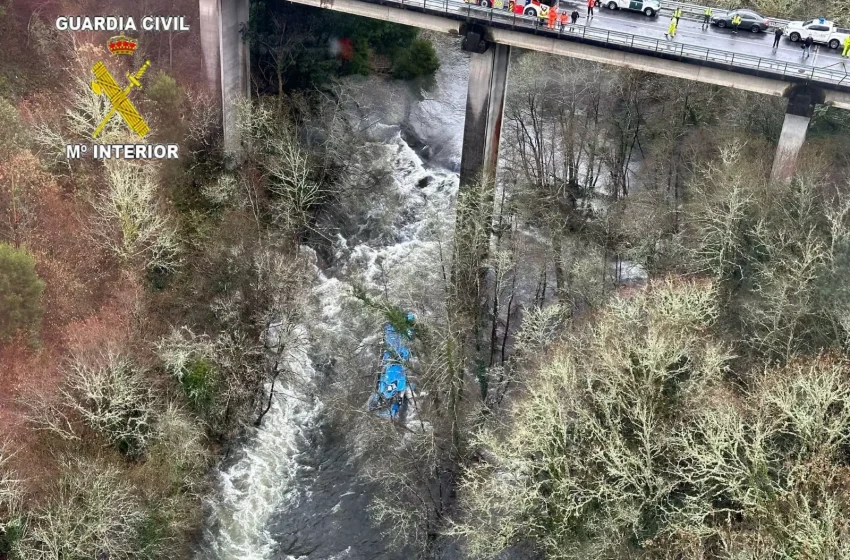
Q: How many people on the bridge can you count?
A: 12